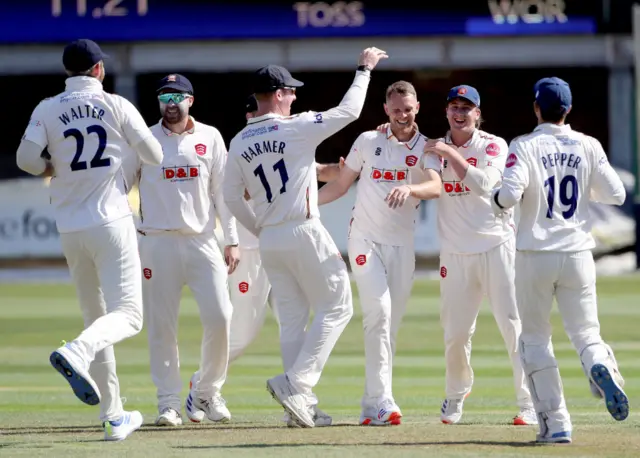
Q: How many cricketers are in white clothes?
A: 7